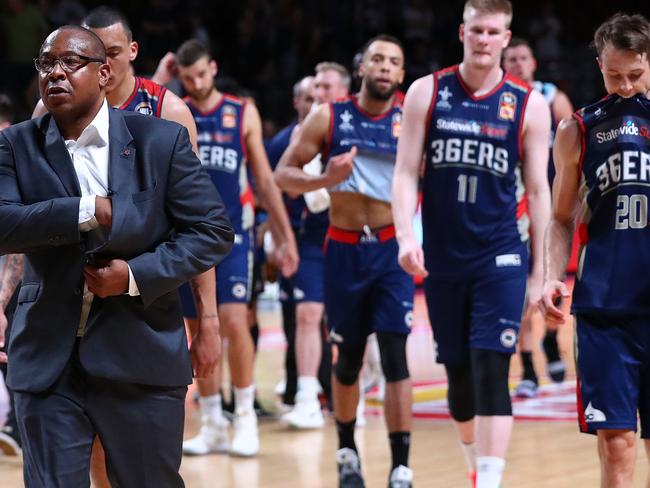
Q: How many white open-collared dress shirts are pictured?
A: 1